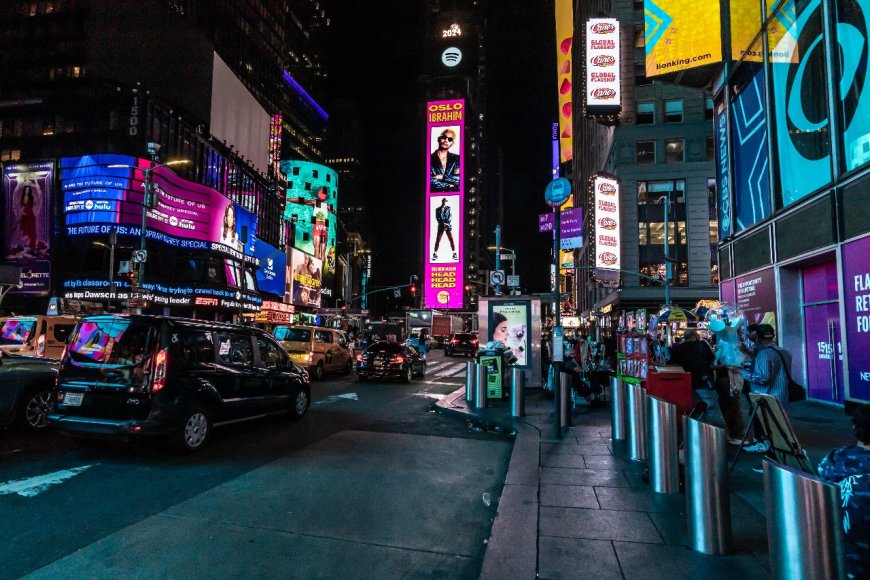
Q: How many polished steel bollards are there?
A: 9